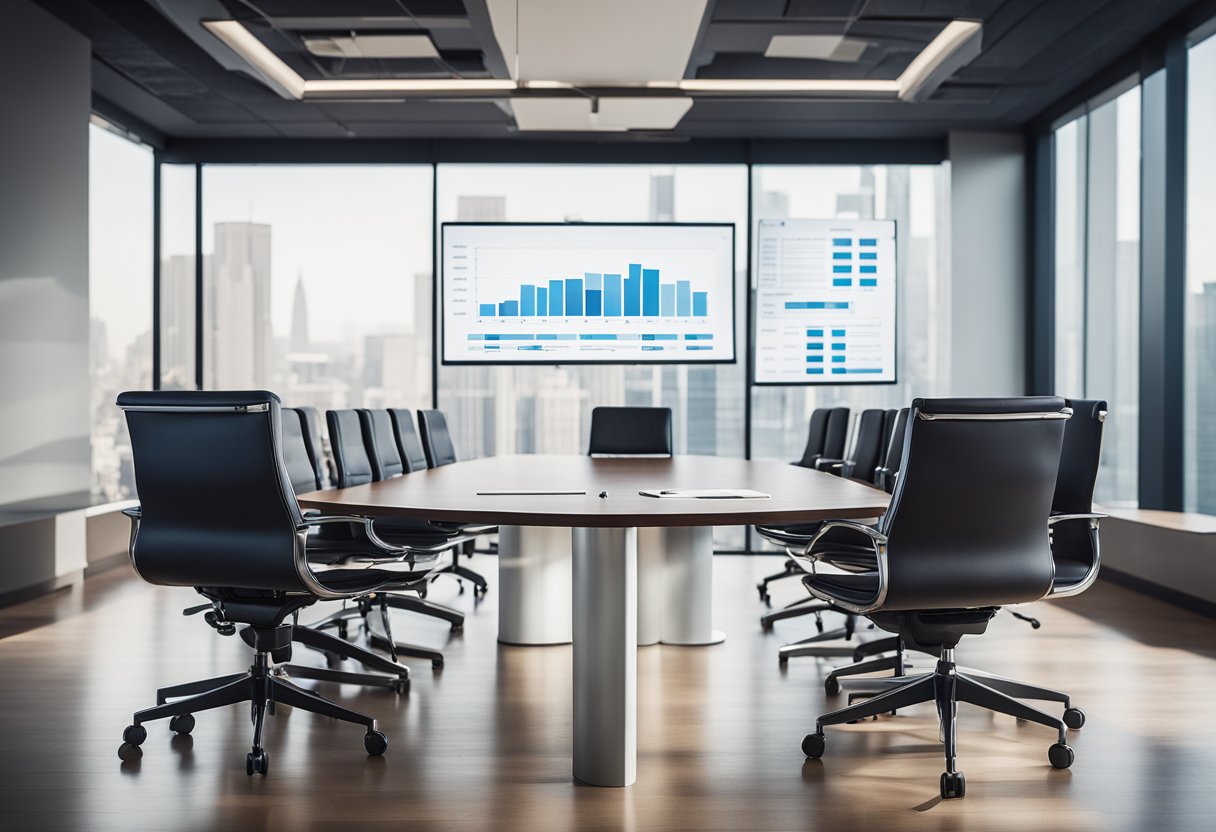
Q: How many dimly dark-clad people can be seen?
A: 0